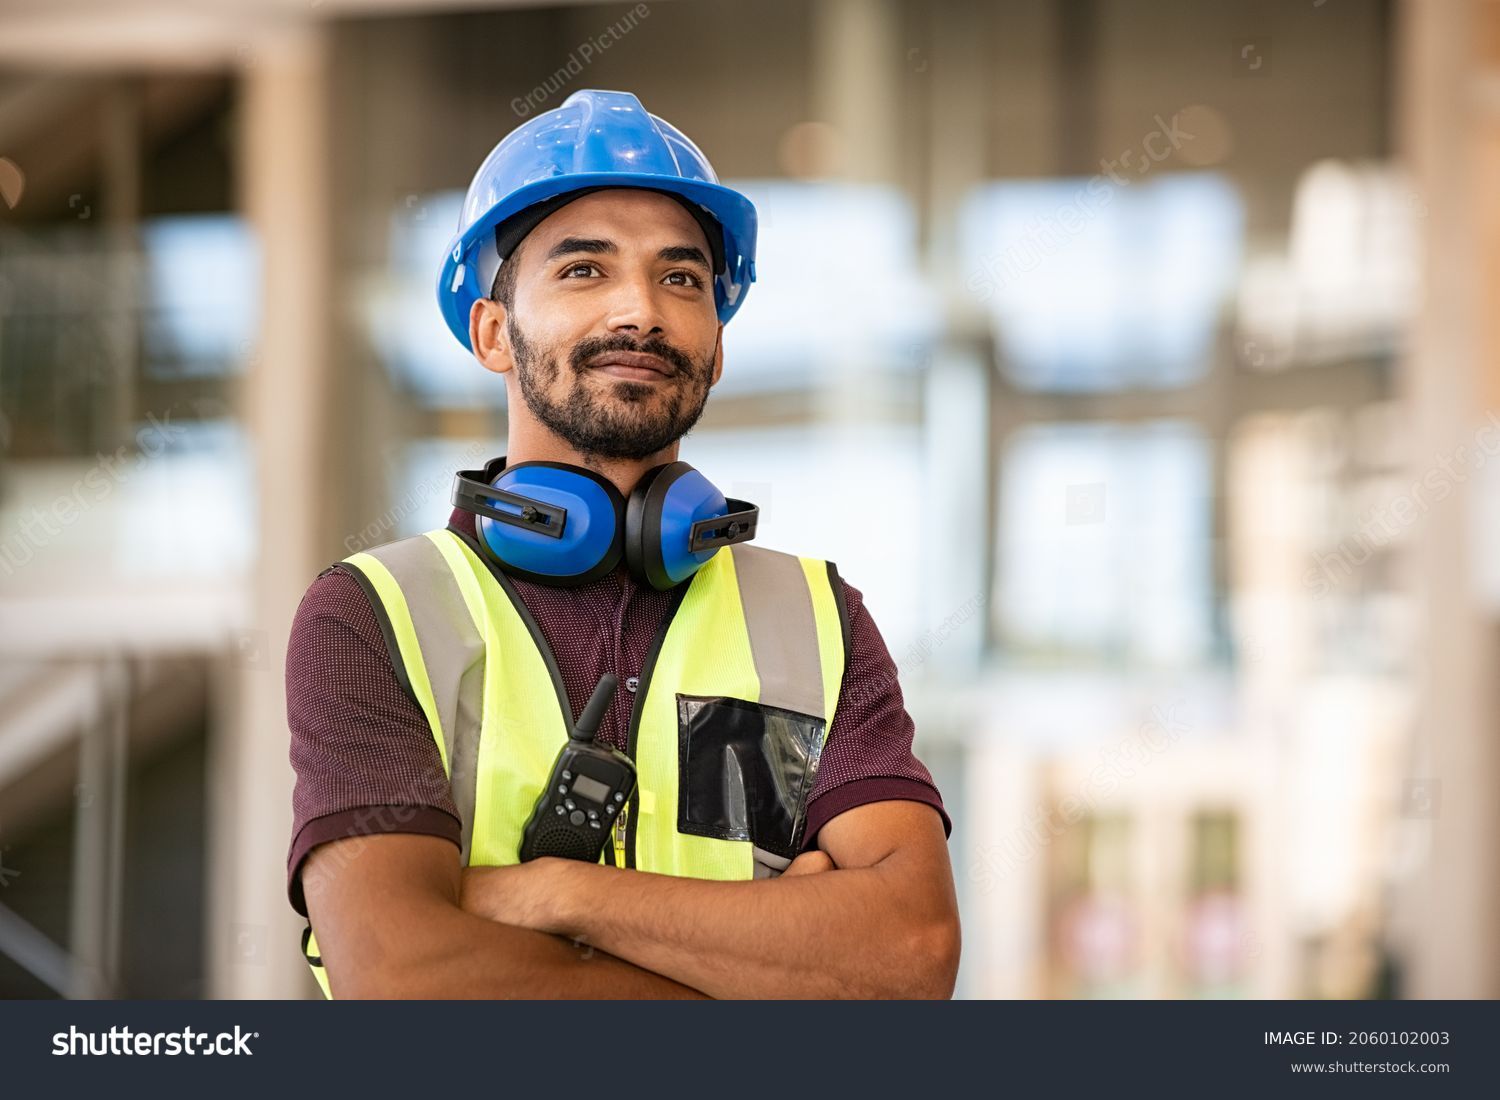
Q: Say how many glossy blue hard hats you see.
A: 1